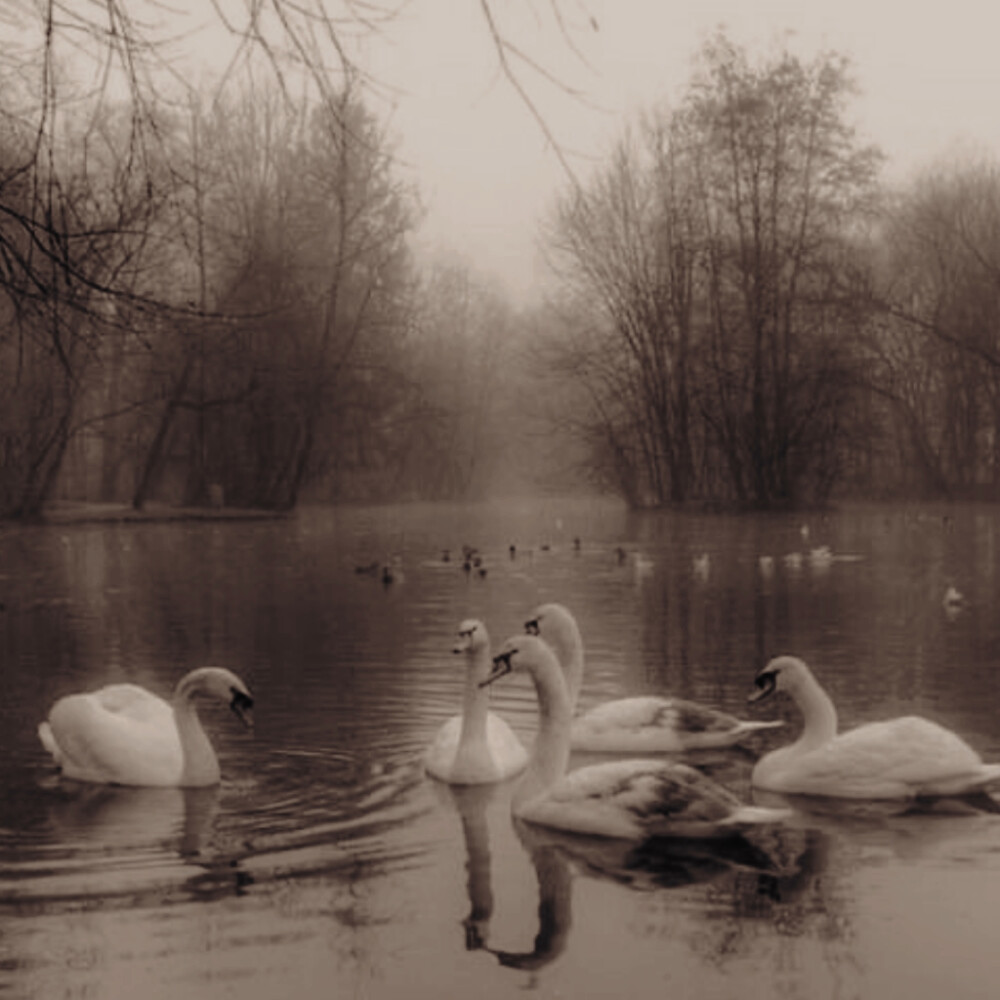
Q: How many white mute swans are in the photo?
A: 5